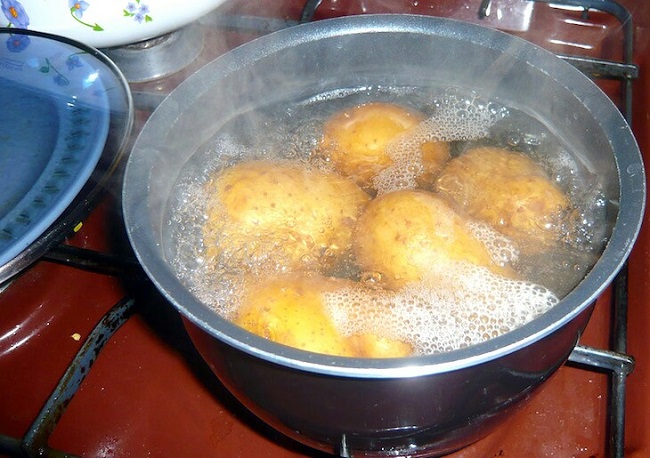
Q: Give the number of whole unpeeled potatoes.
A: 5